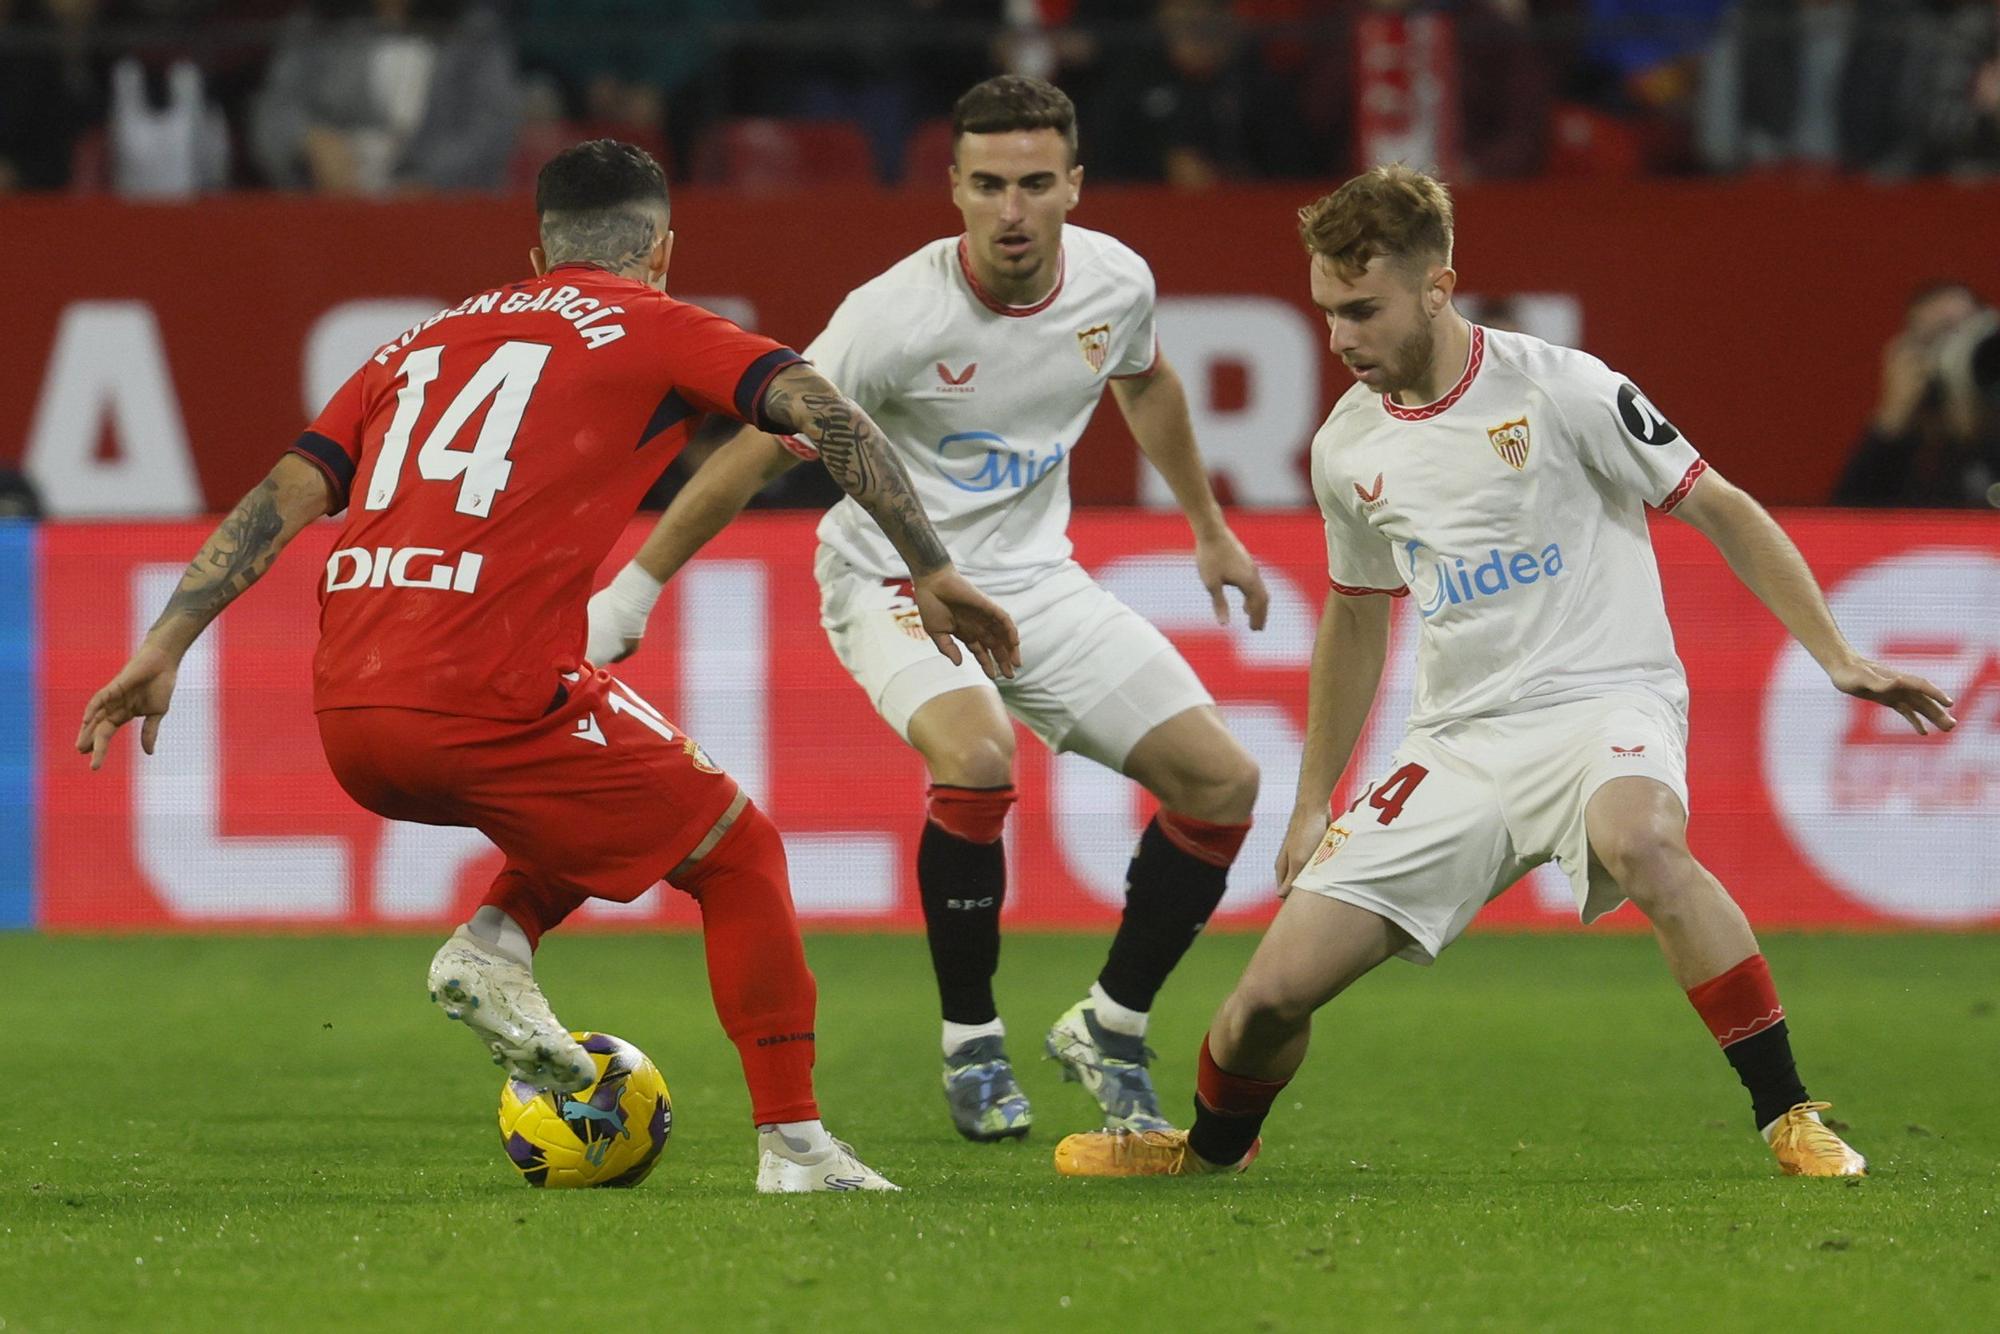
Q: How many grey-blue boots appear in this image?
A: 2